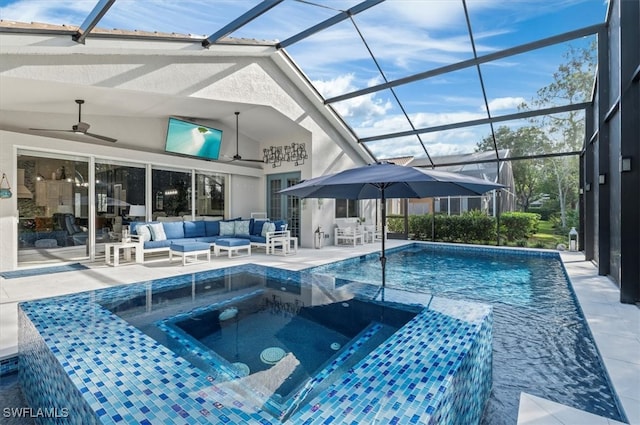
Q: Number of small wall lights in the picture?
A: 4